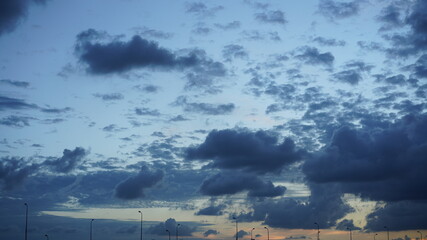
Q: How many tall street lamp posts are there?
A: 14